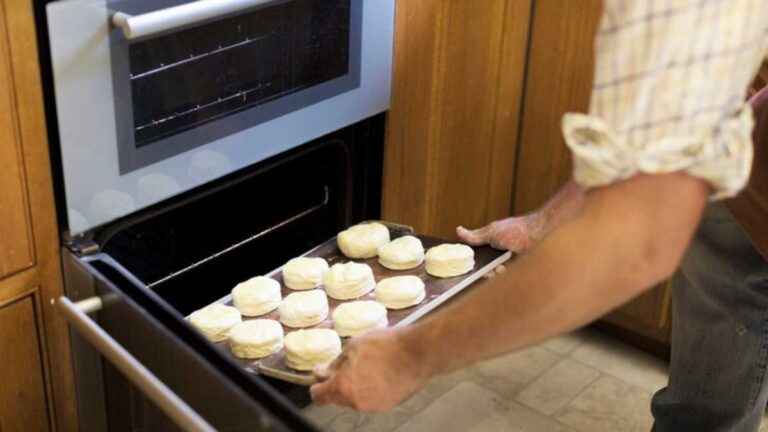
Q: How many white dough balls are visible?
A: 12